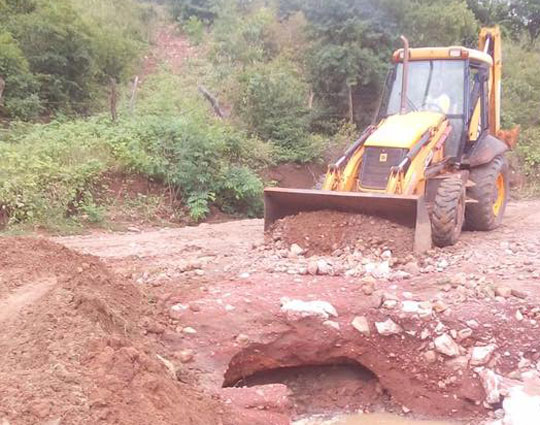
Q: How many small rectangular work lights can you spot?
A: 2